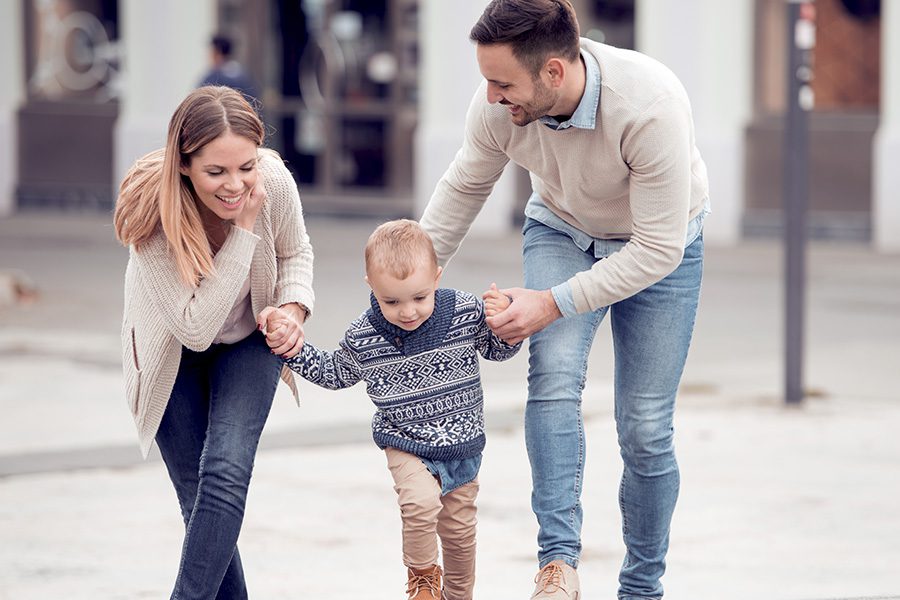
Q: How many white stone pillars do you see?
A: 5